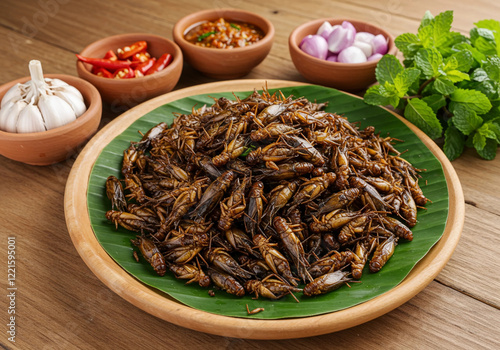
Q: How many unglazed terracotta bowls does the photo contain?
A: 4